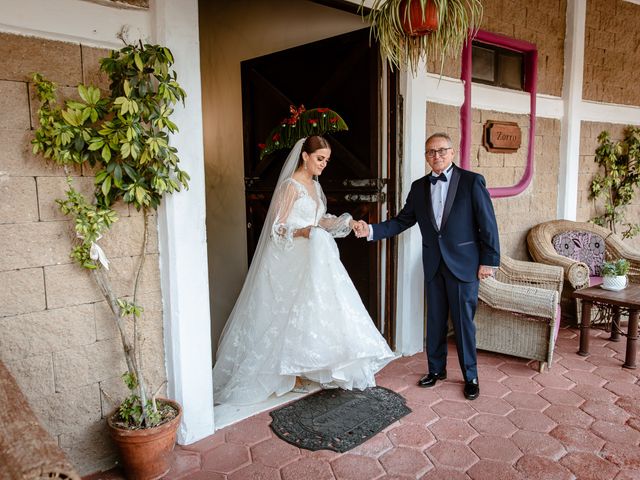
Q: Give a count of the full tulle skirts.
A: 1